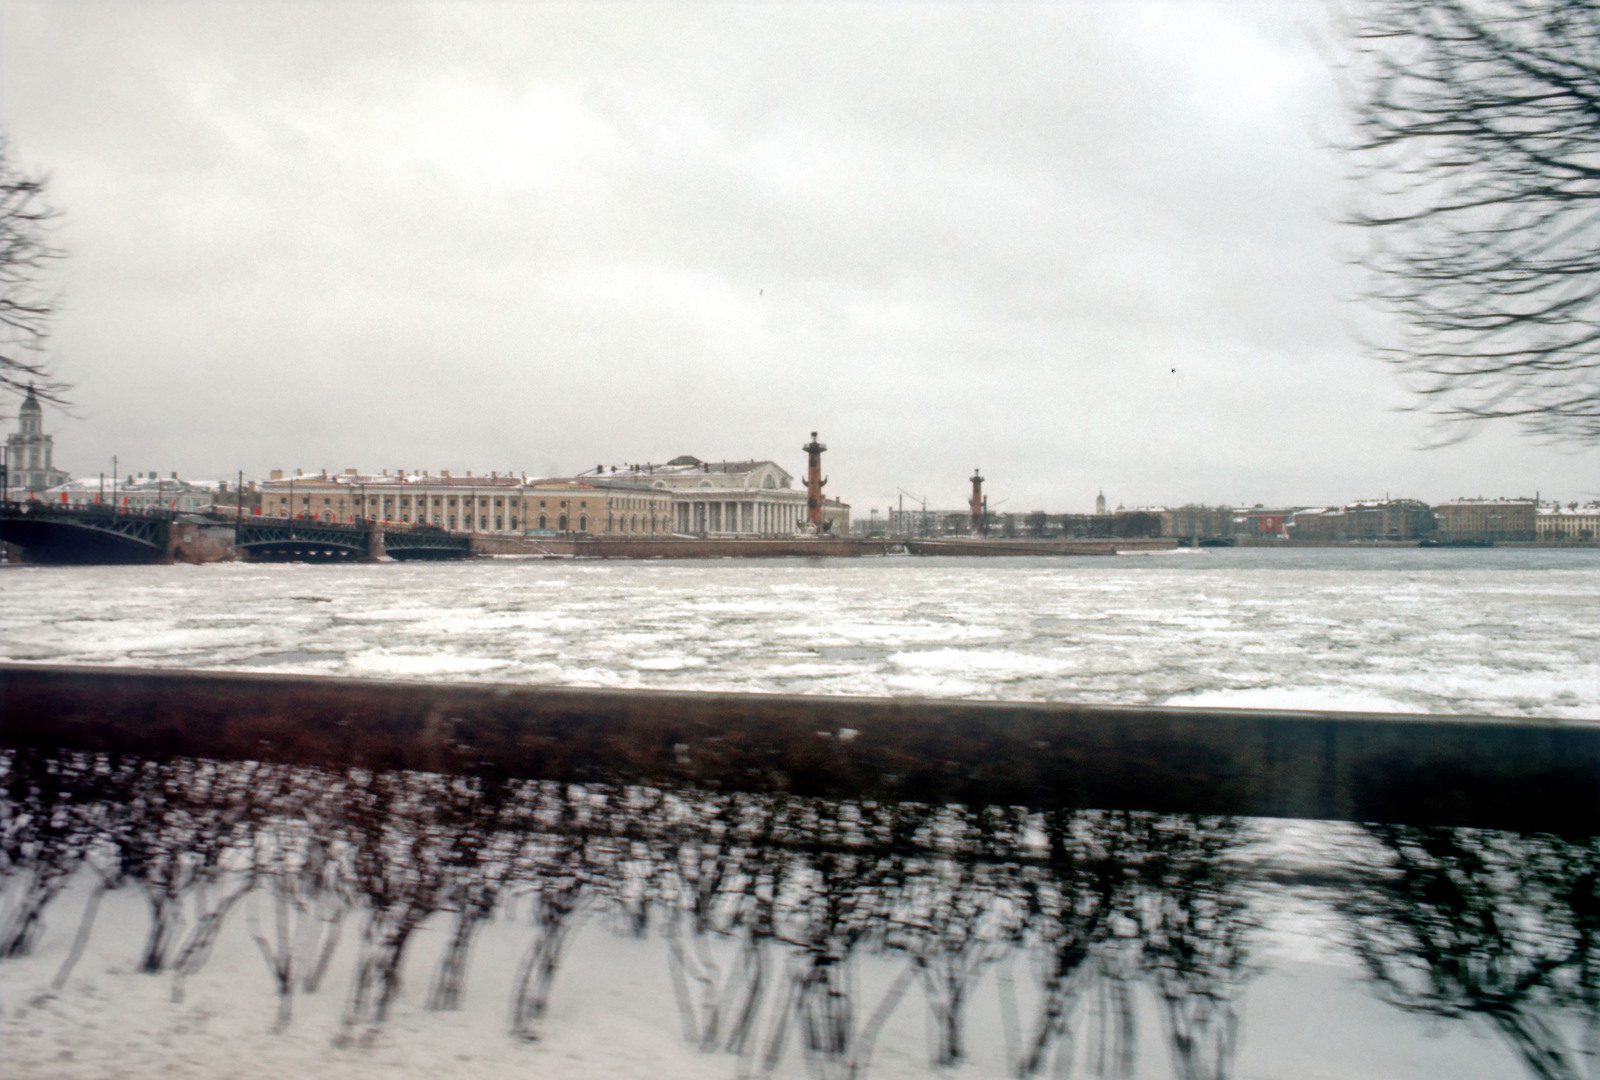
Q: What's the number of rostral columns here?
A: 2